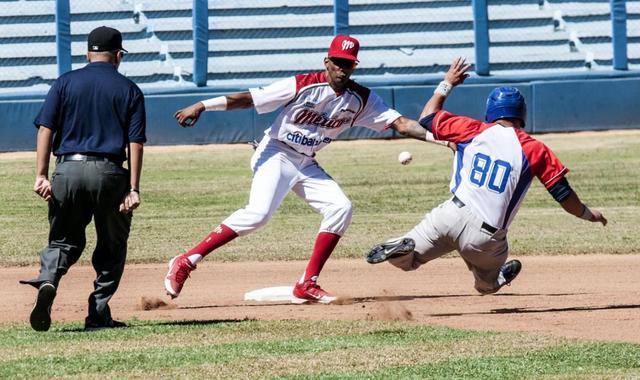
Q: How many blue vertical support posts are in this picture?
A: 5